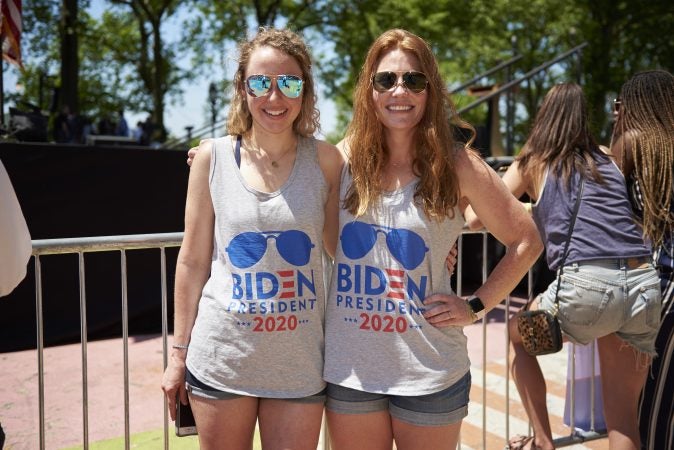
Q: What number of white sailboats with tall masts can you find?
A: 0